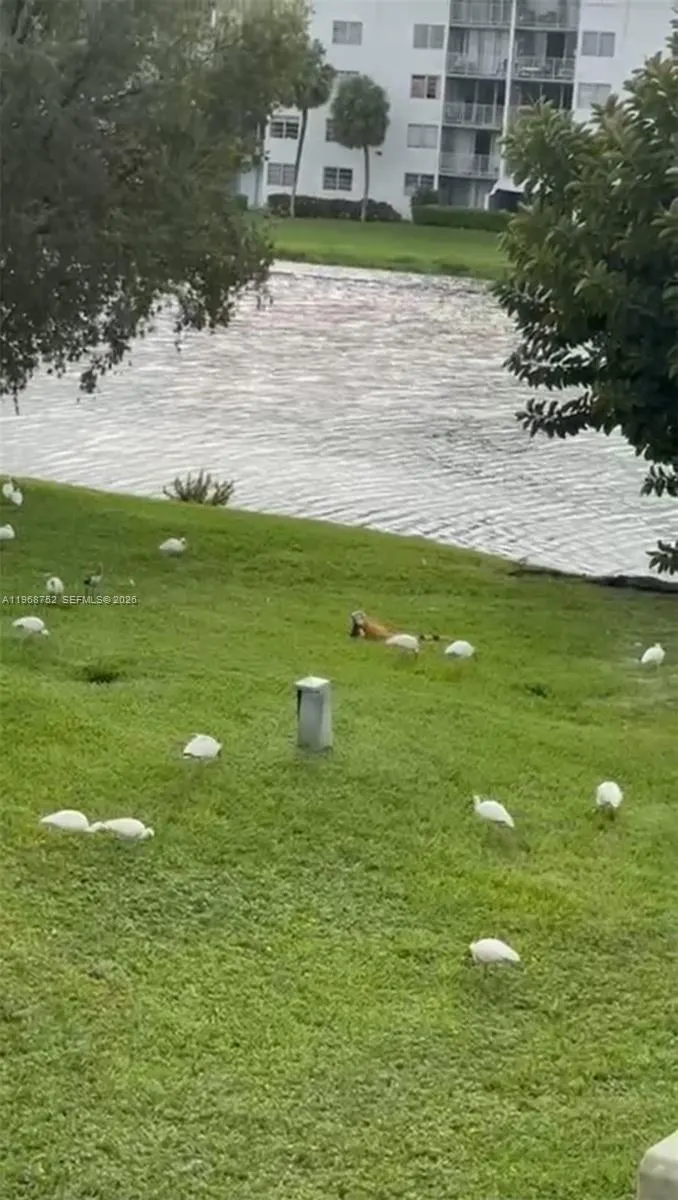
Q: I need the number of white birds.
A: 15